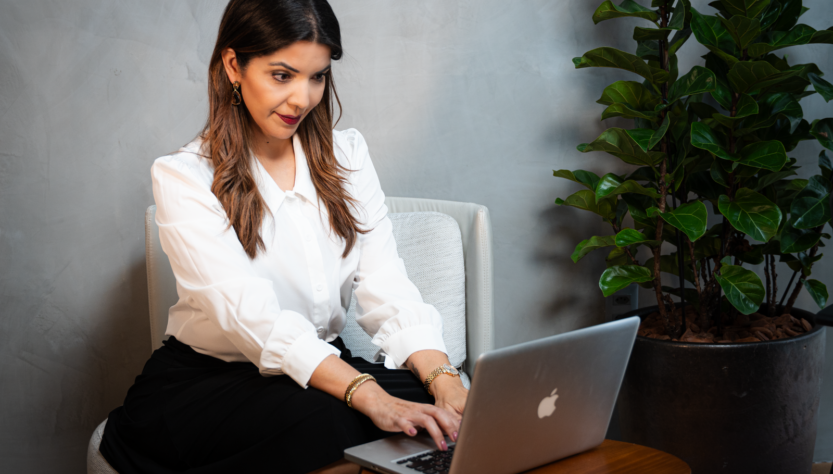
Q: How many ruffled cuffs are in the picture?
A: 2